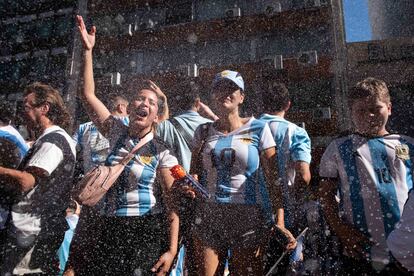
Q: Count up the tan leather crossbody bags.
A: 1